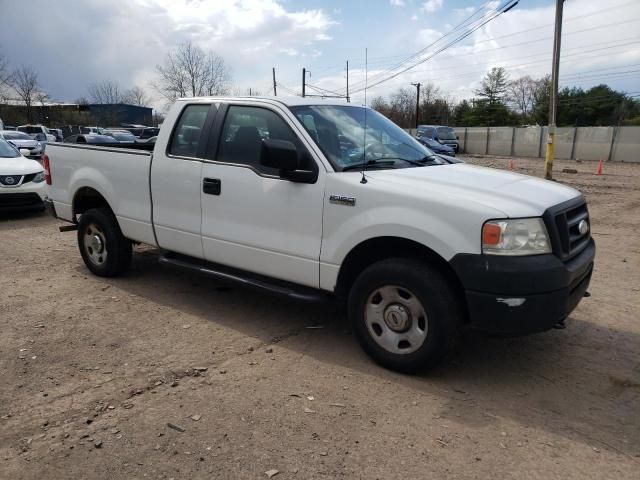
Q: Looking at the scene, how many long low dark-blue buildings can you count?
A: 1